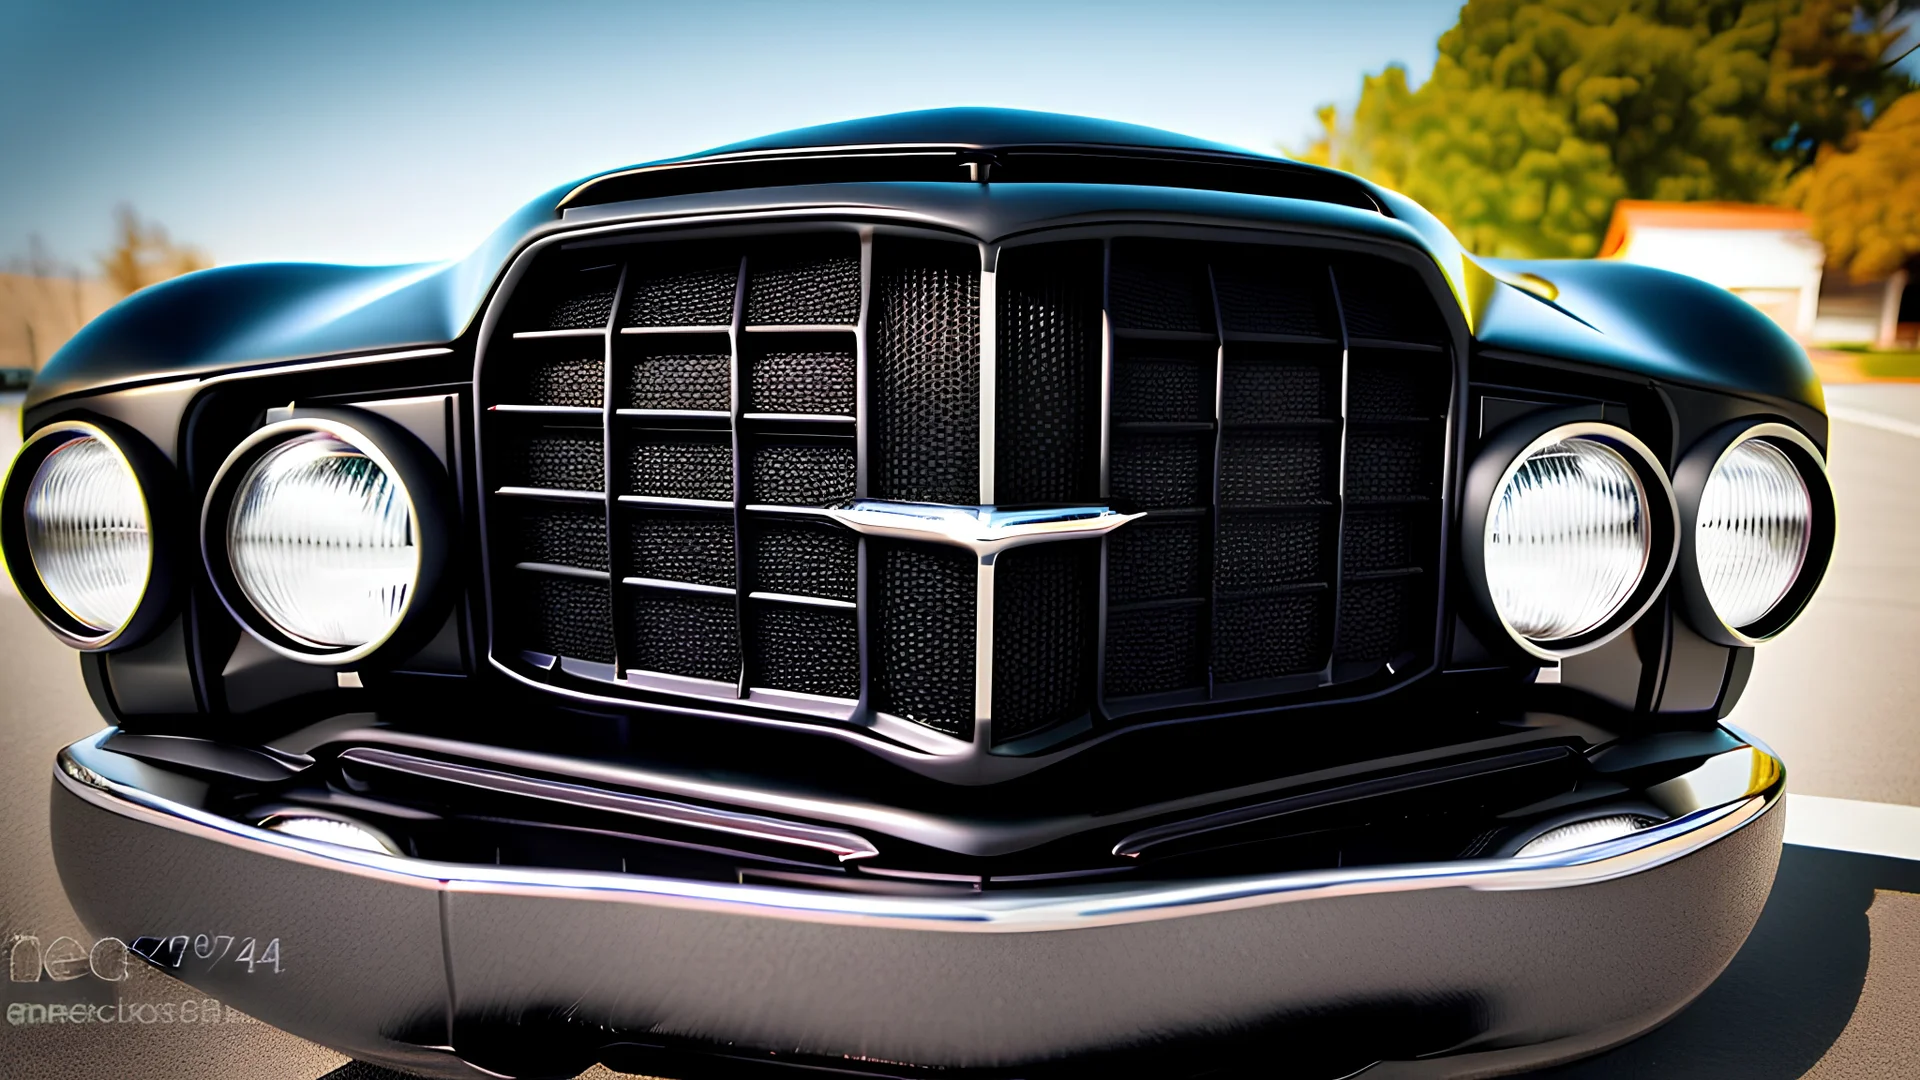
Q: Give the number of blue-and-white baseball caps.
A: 0